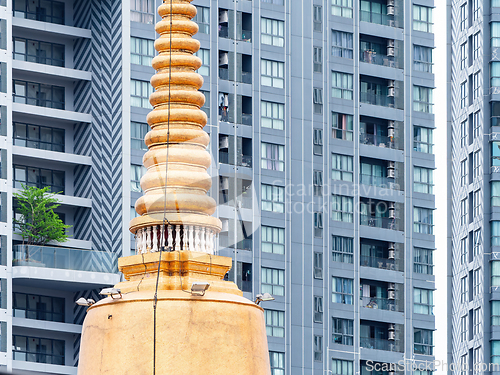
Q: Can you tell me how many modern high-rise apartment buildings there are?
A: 2